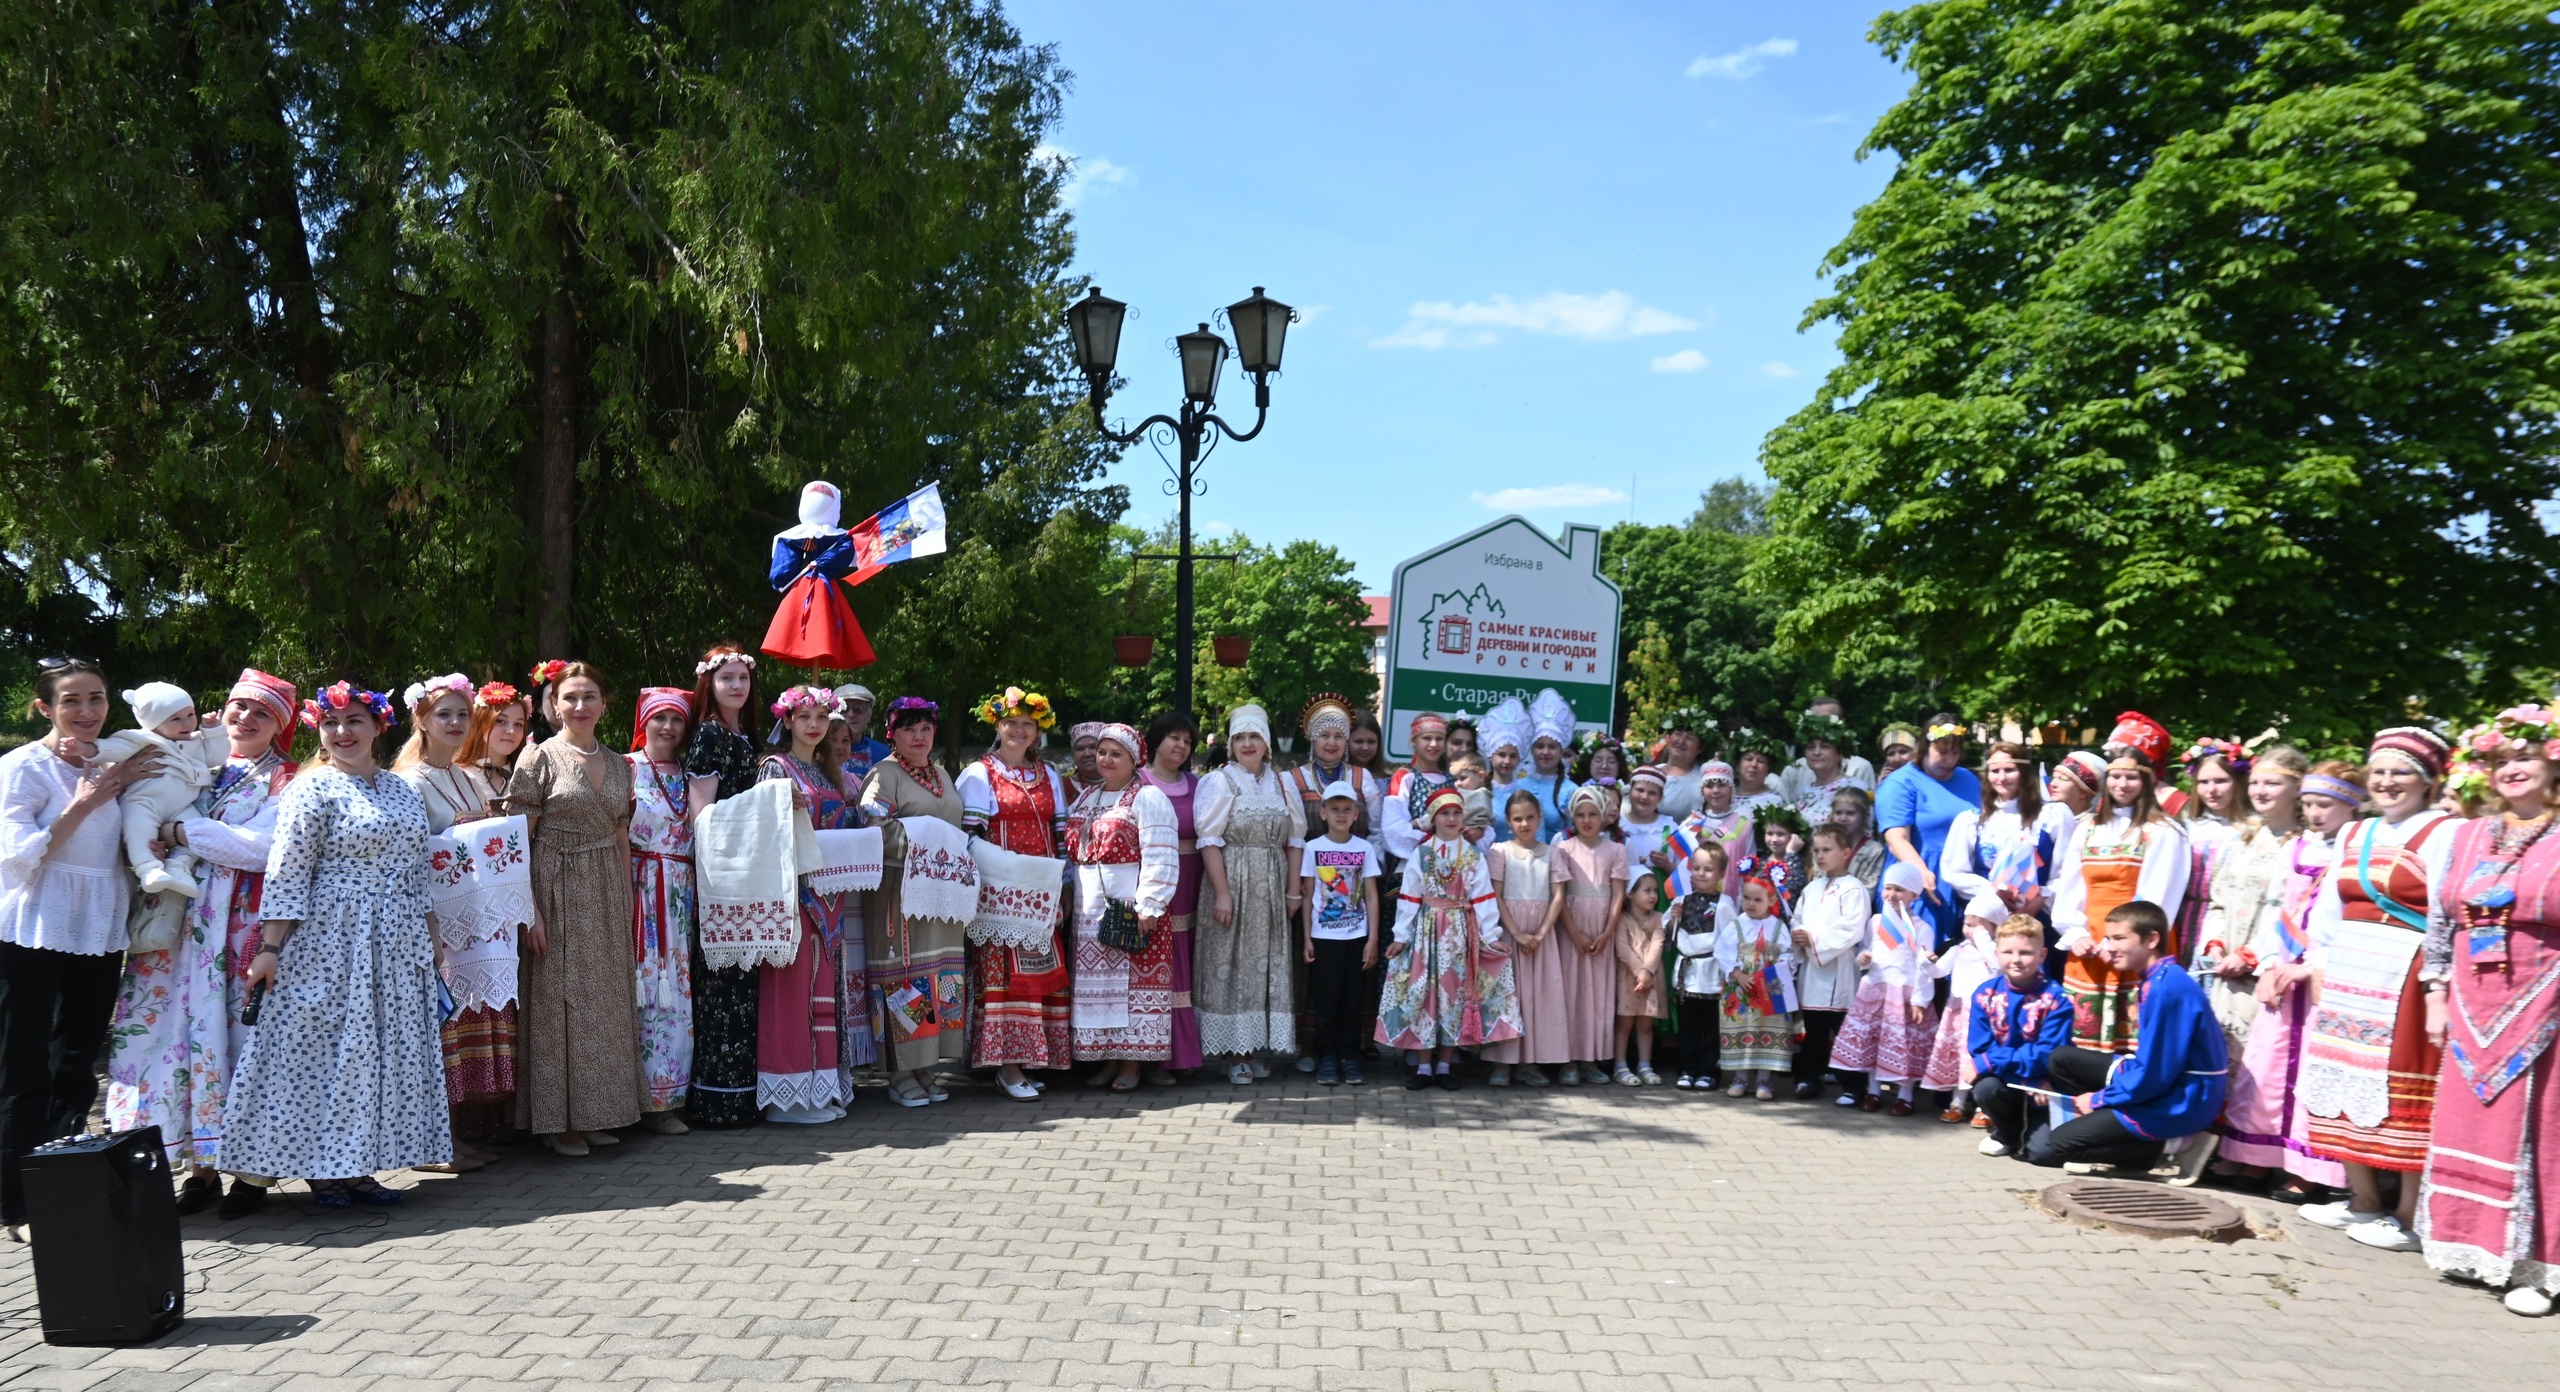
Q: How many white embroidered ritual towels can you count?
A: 5